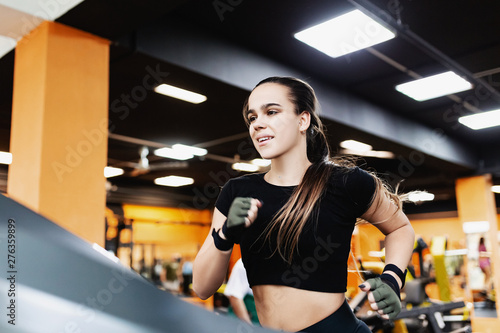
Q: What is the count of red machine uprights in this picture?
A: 0